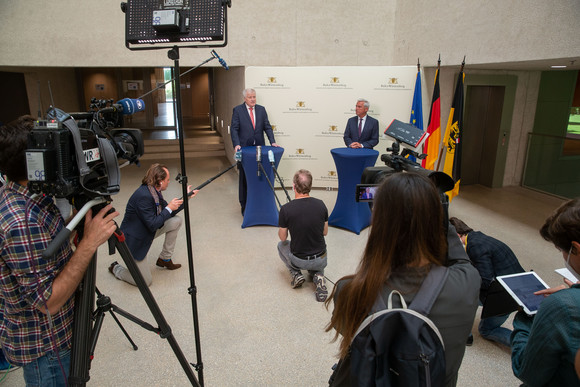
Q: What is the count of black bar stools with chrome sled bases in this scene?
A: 0